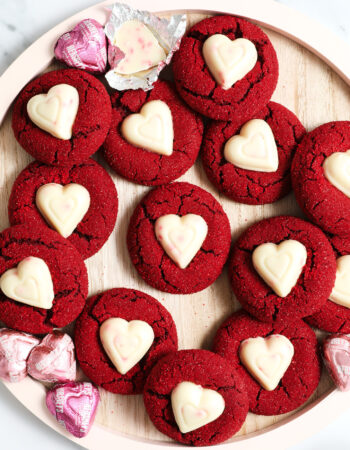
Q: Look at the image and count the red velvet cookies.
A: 13